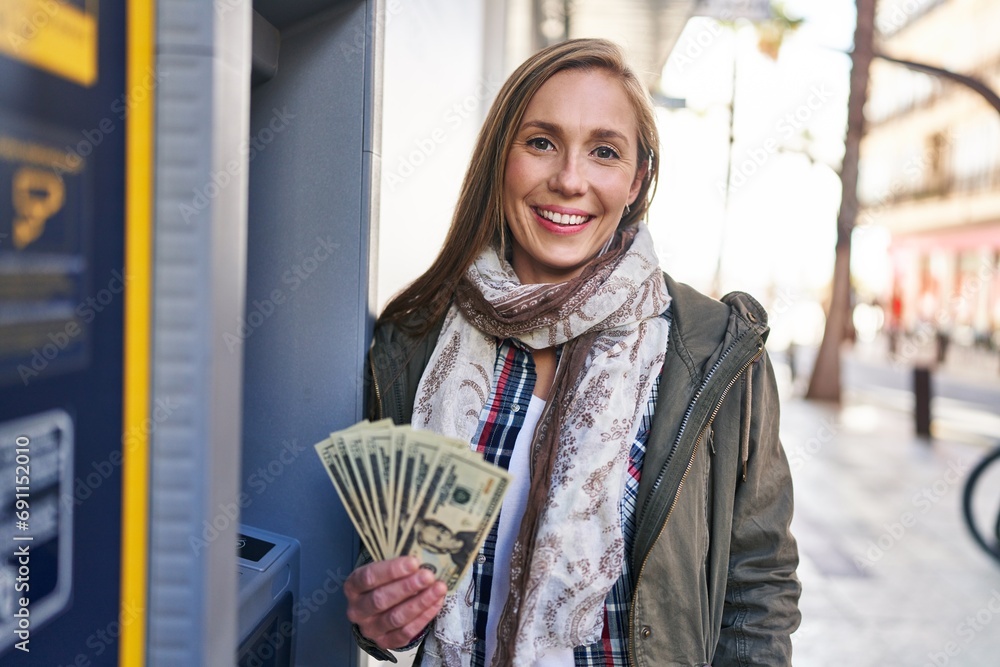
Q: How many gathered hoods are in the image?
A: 1